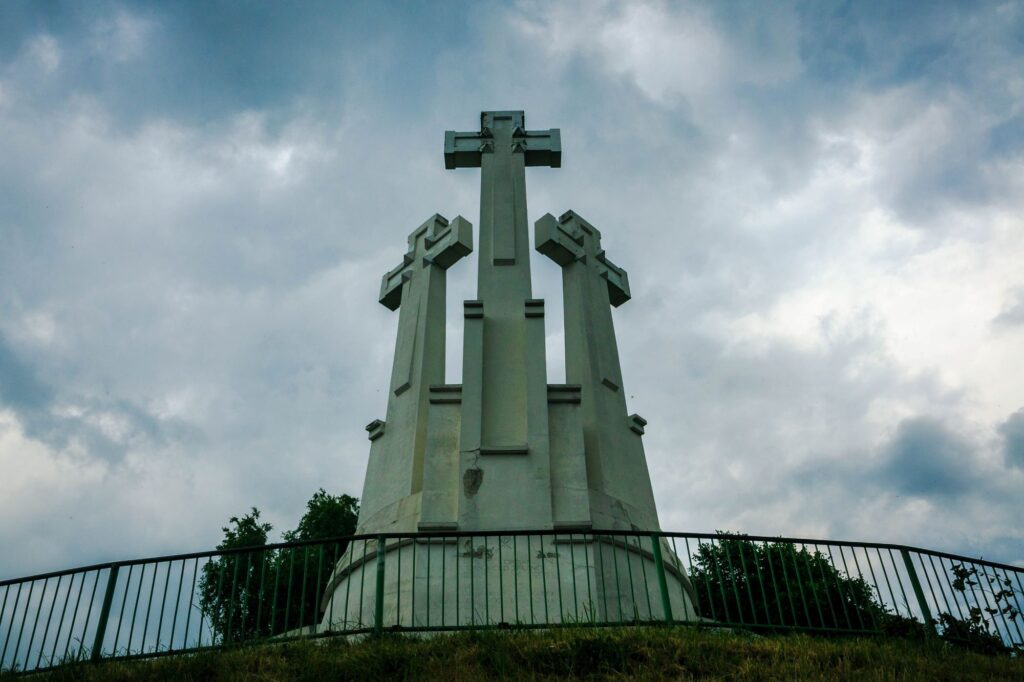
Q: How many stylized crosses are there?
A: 3